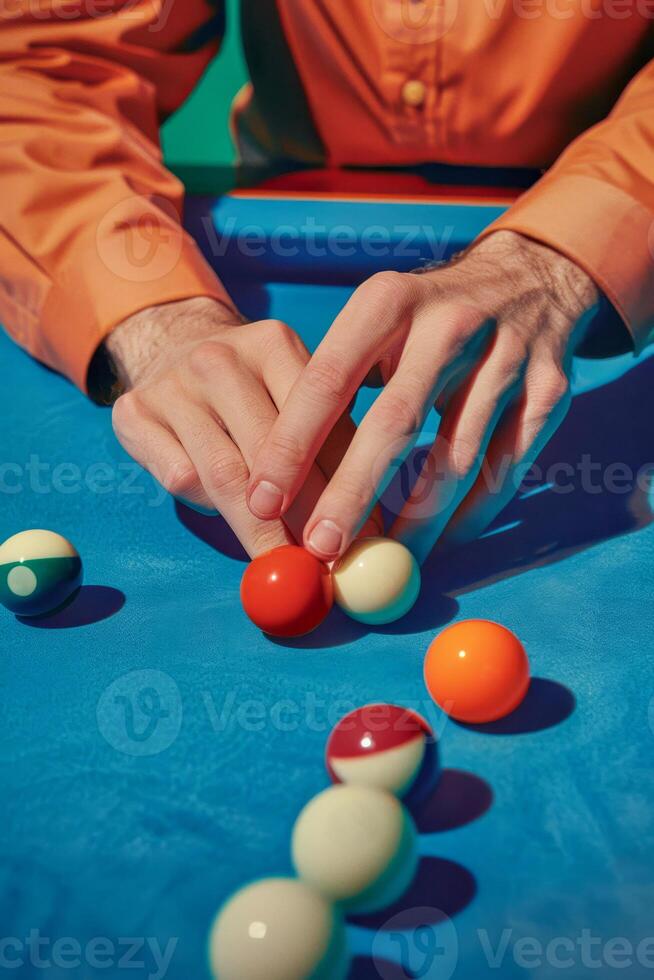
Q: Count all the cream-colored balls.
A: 3